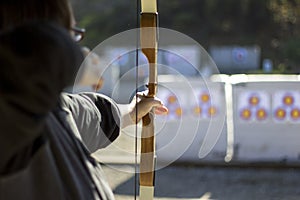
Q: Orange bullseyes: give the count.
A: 11